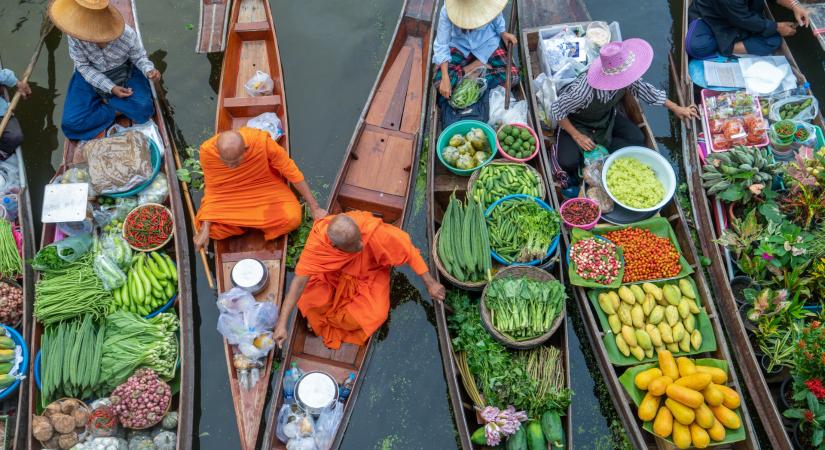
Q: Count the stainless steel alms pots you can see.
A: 2